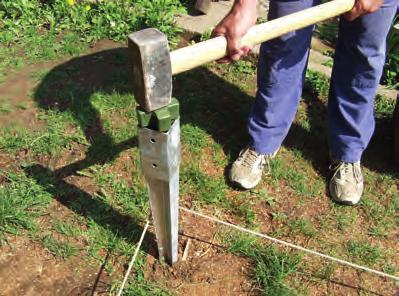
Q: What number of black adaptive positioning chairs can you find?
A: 0